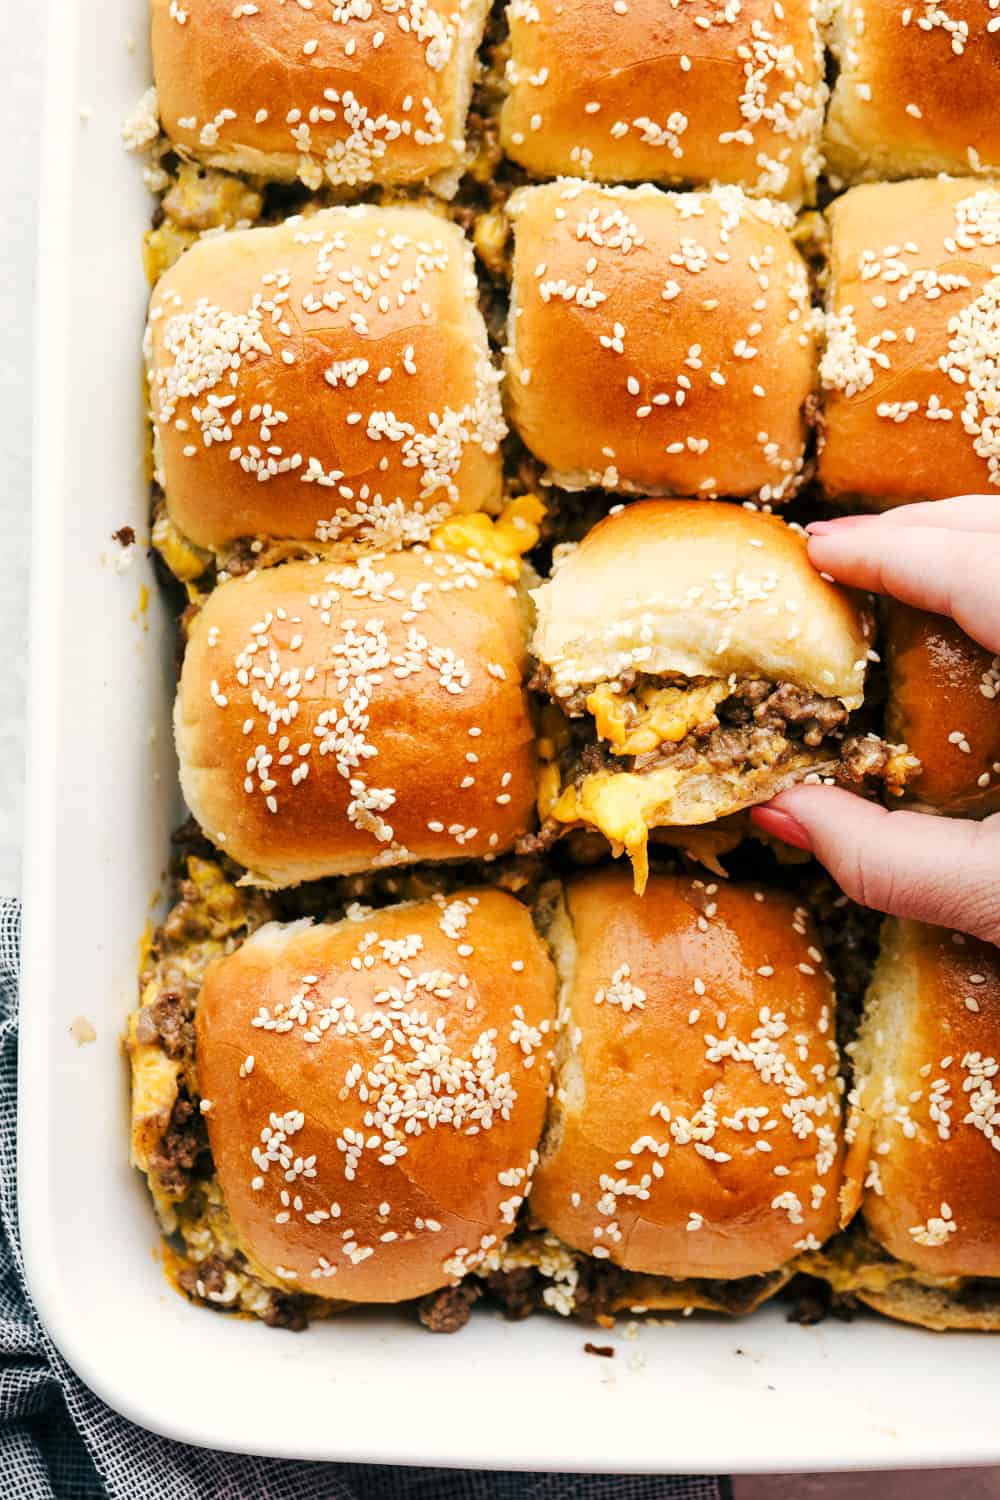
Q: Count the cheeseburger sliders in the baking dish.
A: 12